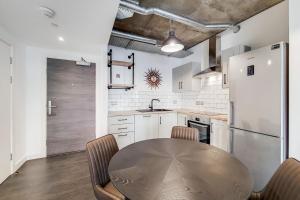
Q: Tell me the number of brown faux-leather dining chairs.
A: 3